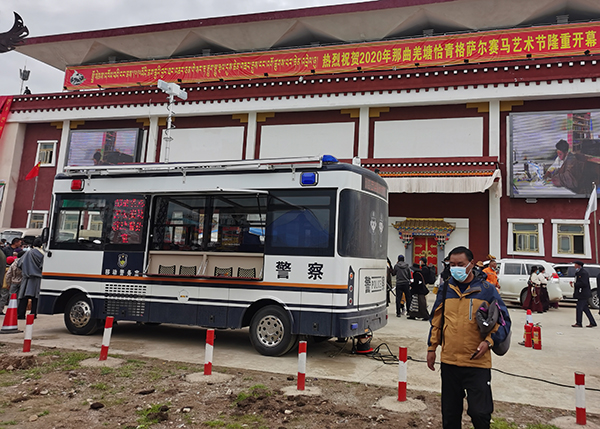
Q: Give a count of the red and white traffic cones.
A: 2